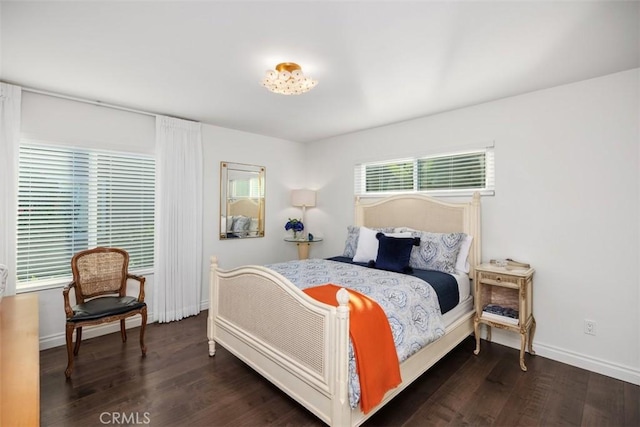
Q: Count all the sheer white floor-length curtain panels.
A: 2